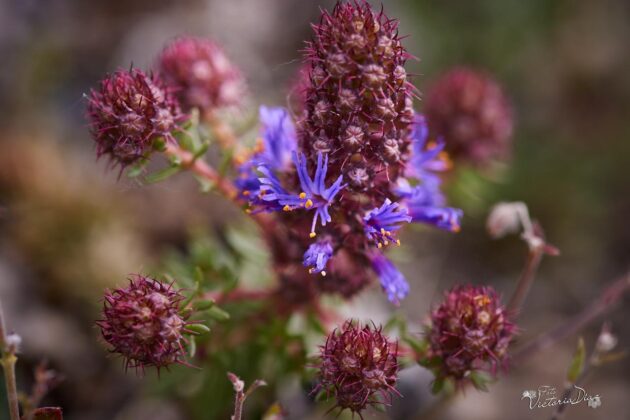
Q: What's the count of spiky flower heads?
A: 7